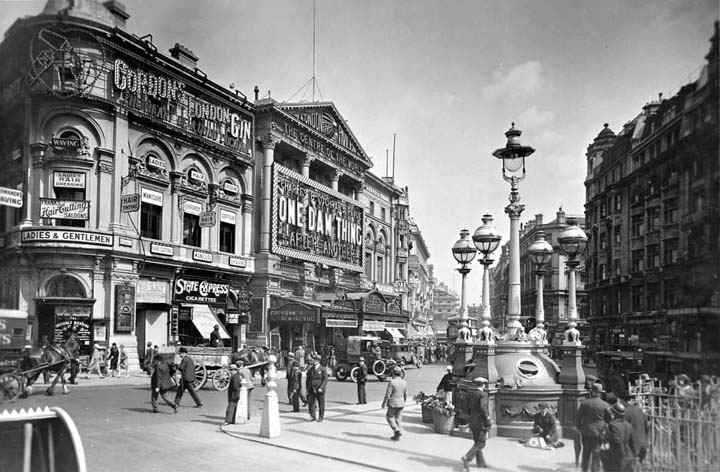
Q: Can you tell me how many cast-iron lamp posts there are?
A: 5